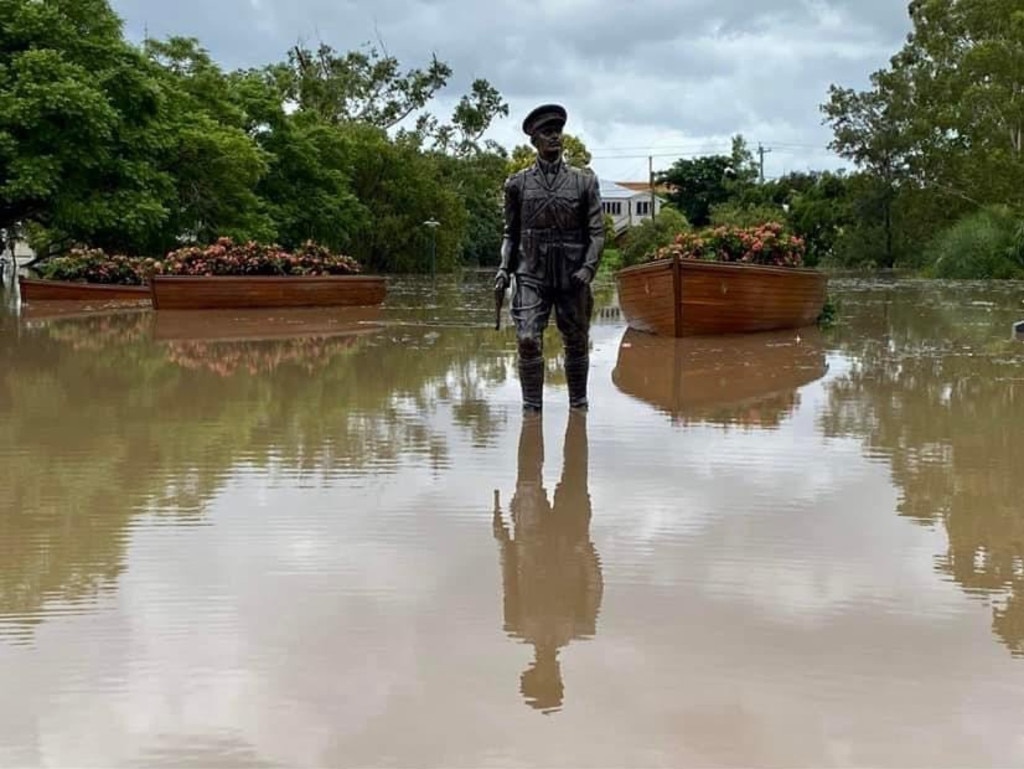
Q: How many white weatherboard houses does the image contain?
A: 1